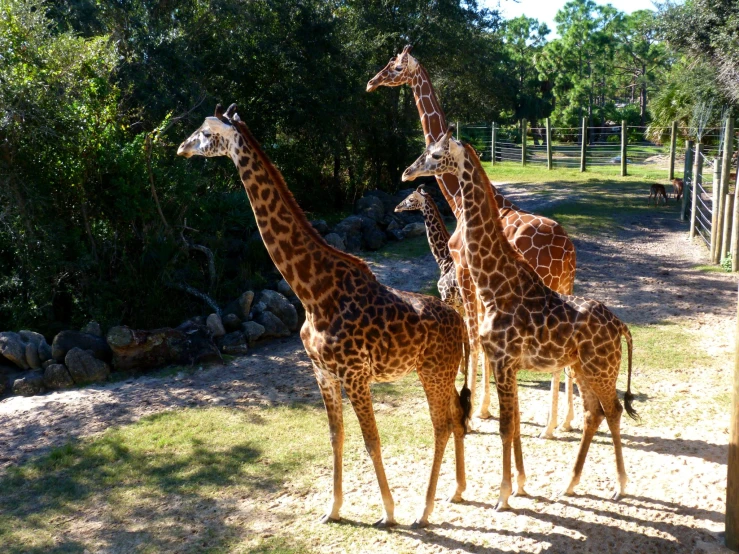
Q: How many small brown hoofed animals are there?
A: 2